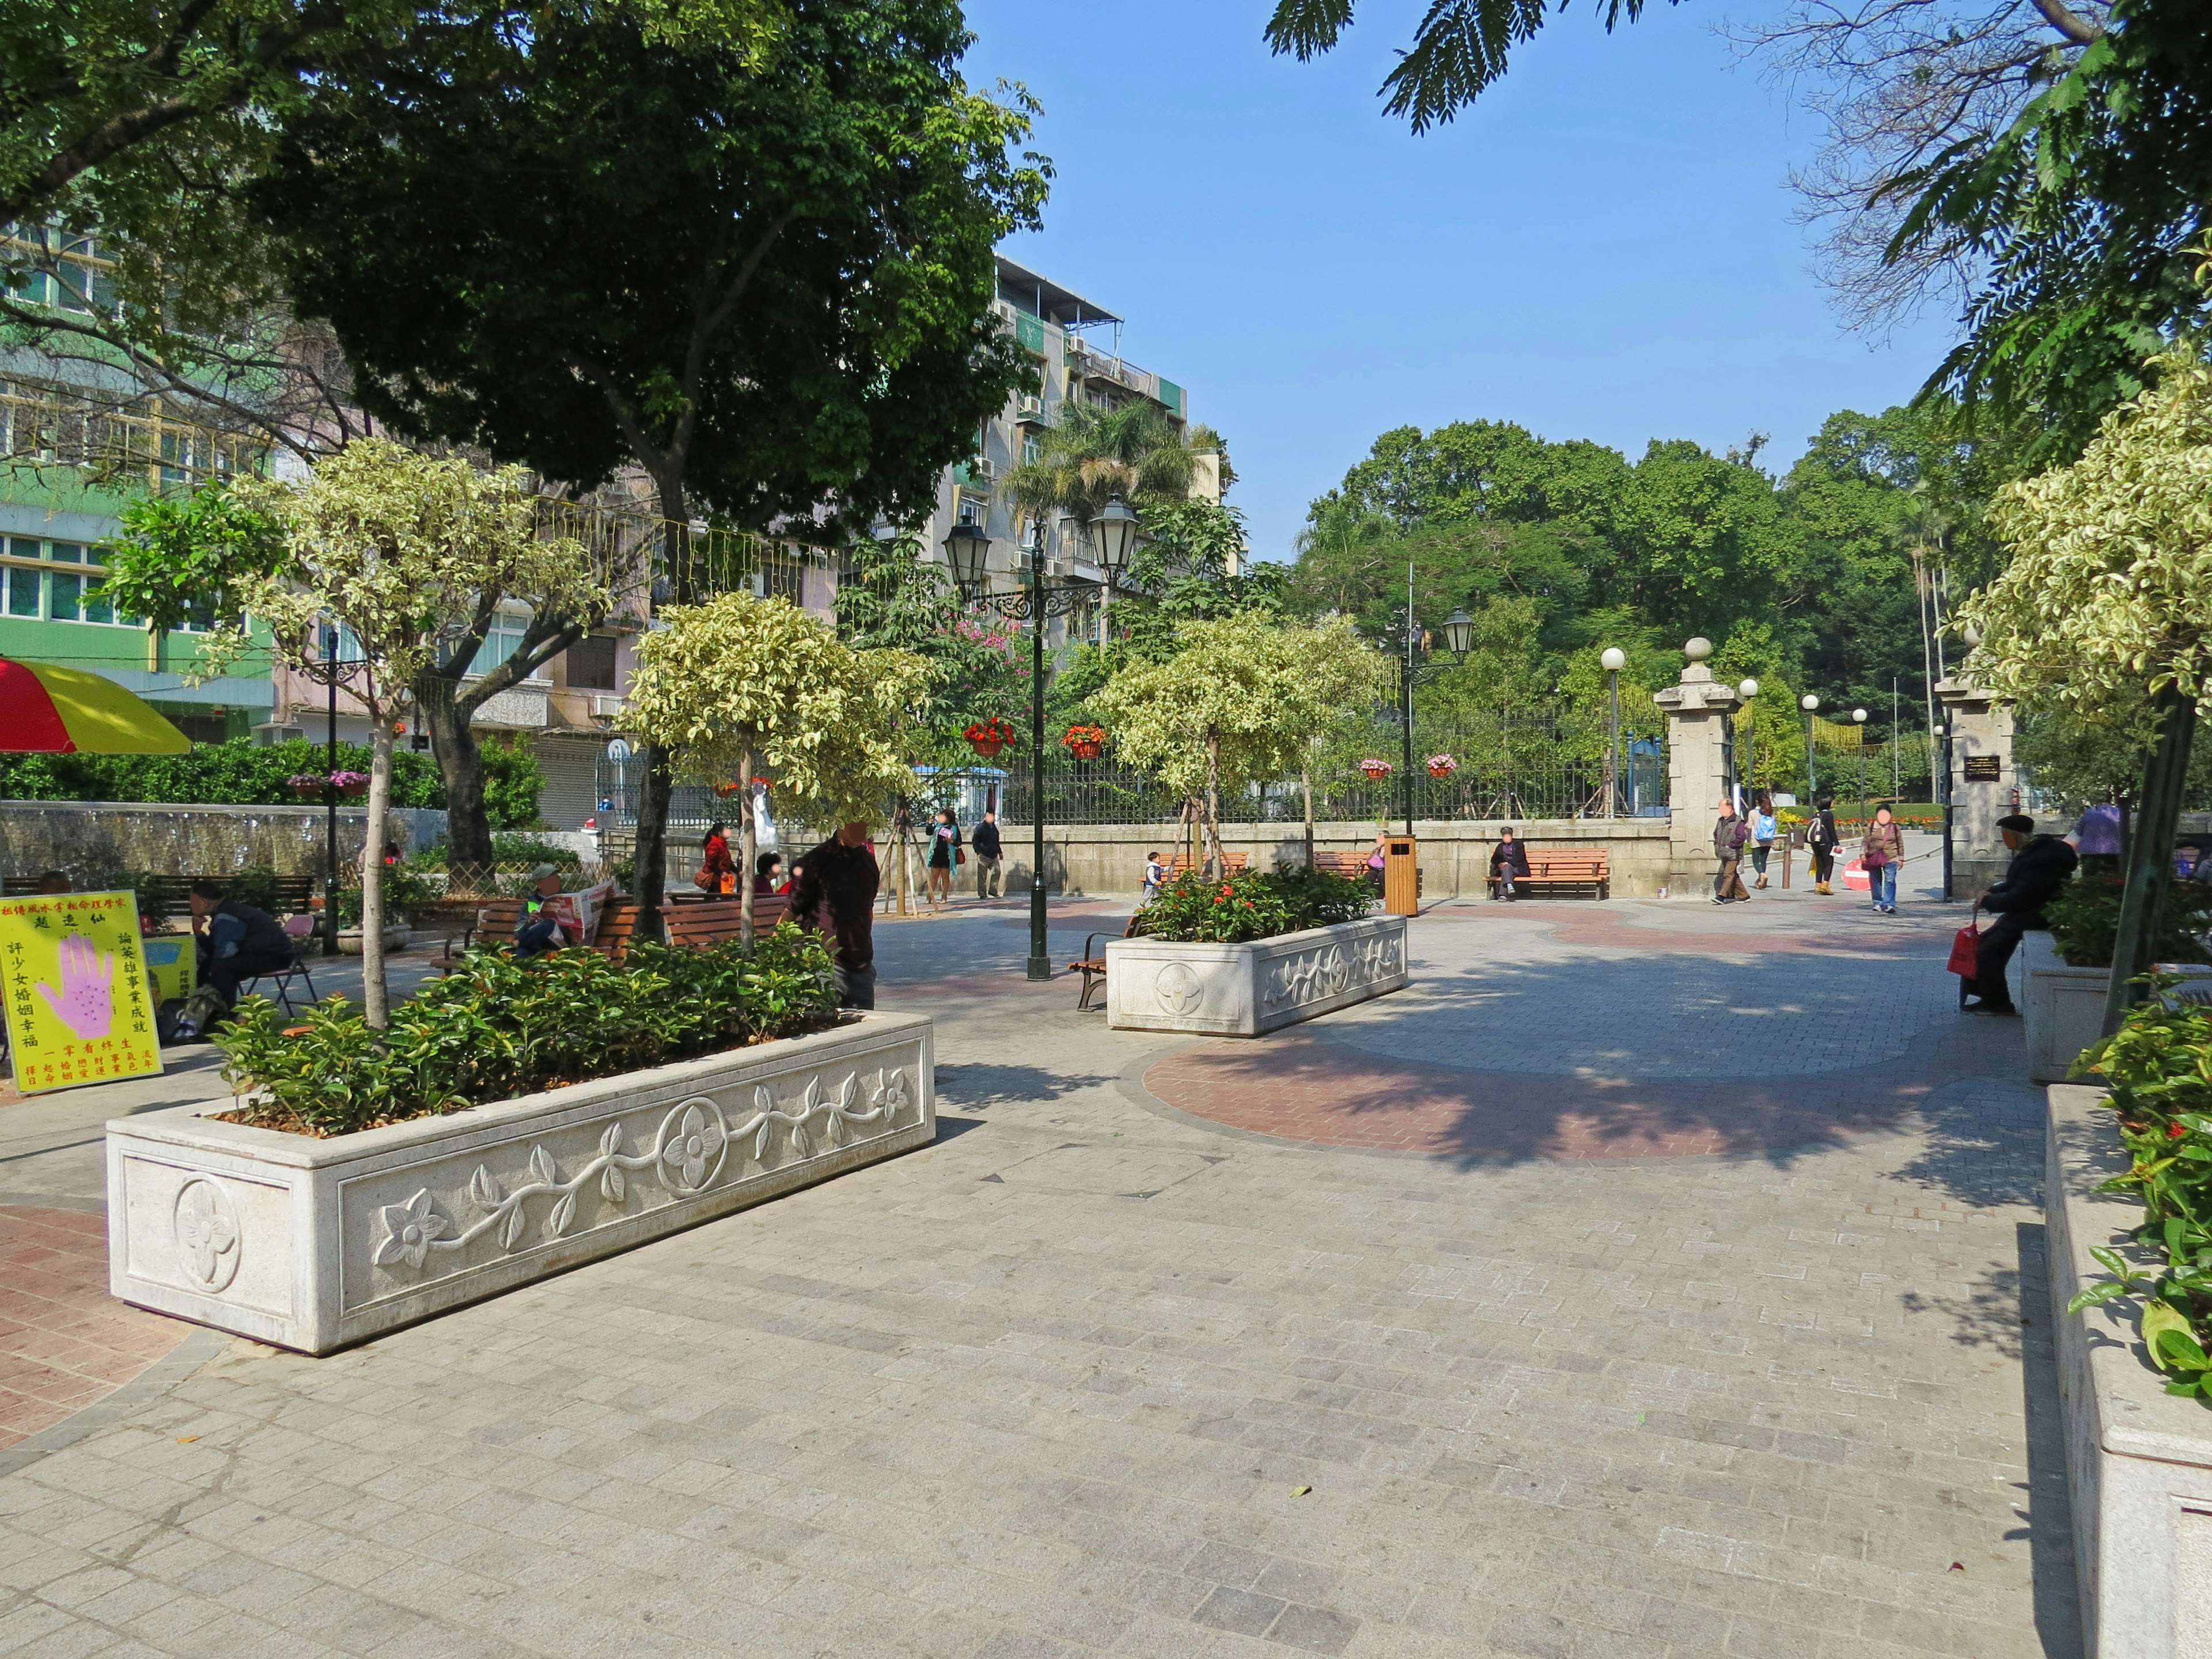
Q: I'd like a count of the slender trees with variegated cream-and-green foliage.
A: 5